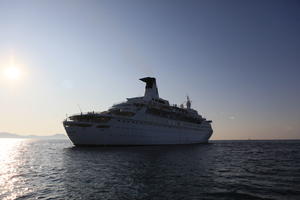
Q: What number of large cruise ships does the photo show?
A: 1